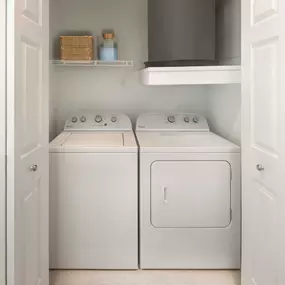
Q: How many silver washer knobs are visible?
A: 4